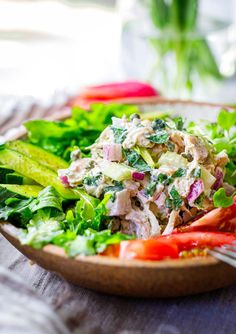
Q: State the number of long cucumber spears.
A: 3